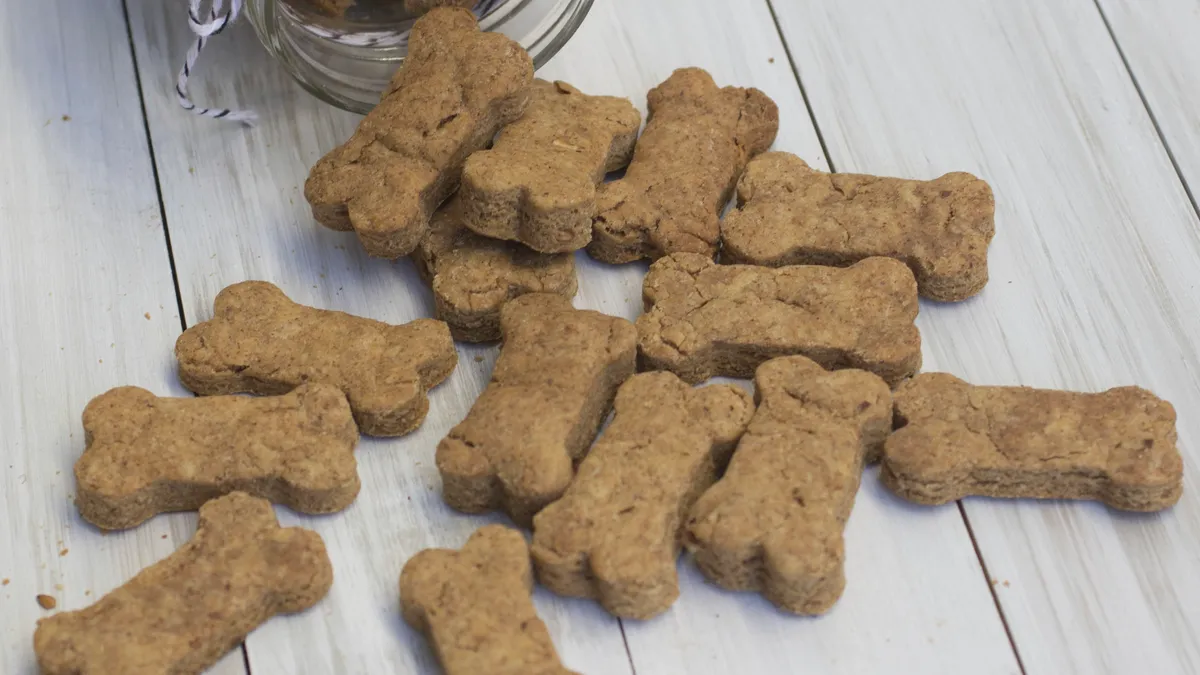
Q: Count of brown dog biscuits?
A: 14